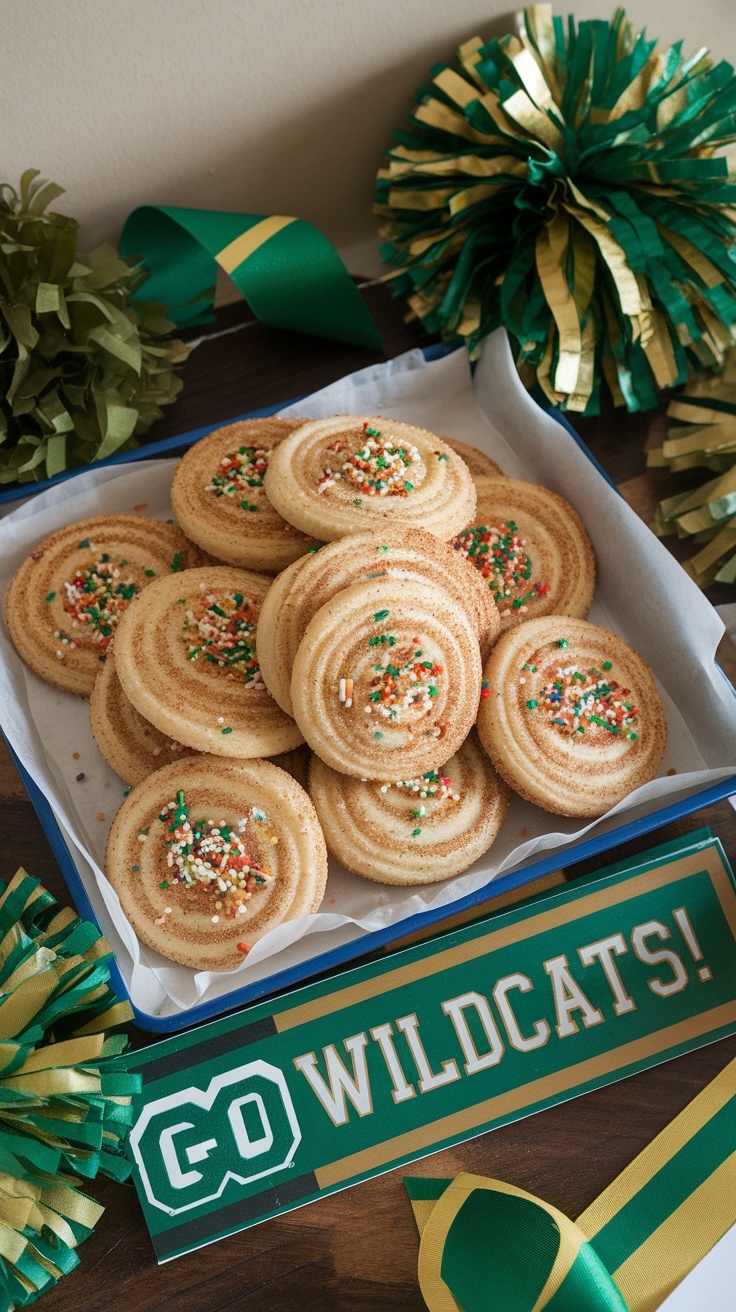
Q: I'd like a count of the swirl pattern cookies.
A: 12